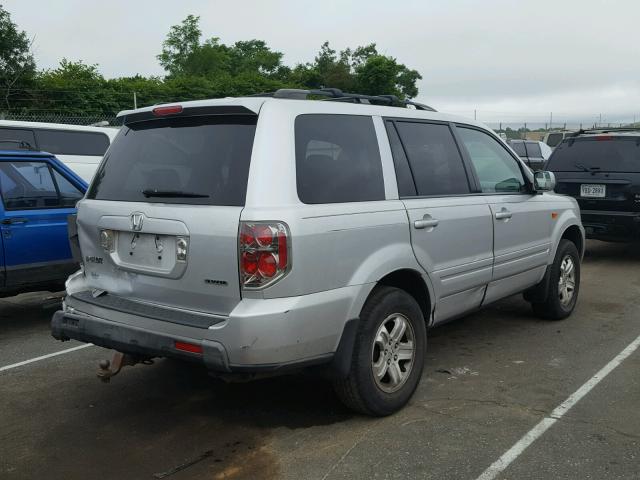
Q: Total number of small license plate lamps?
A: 2